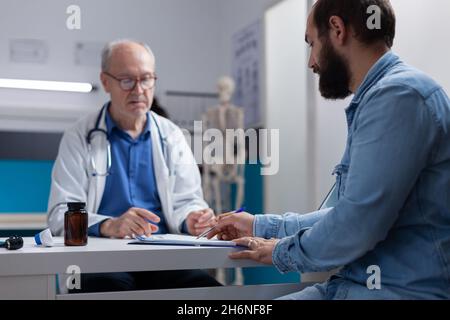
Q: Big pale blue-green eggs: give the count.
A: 0